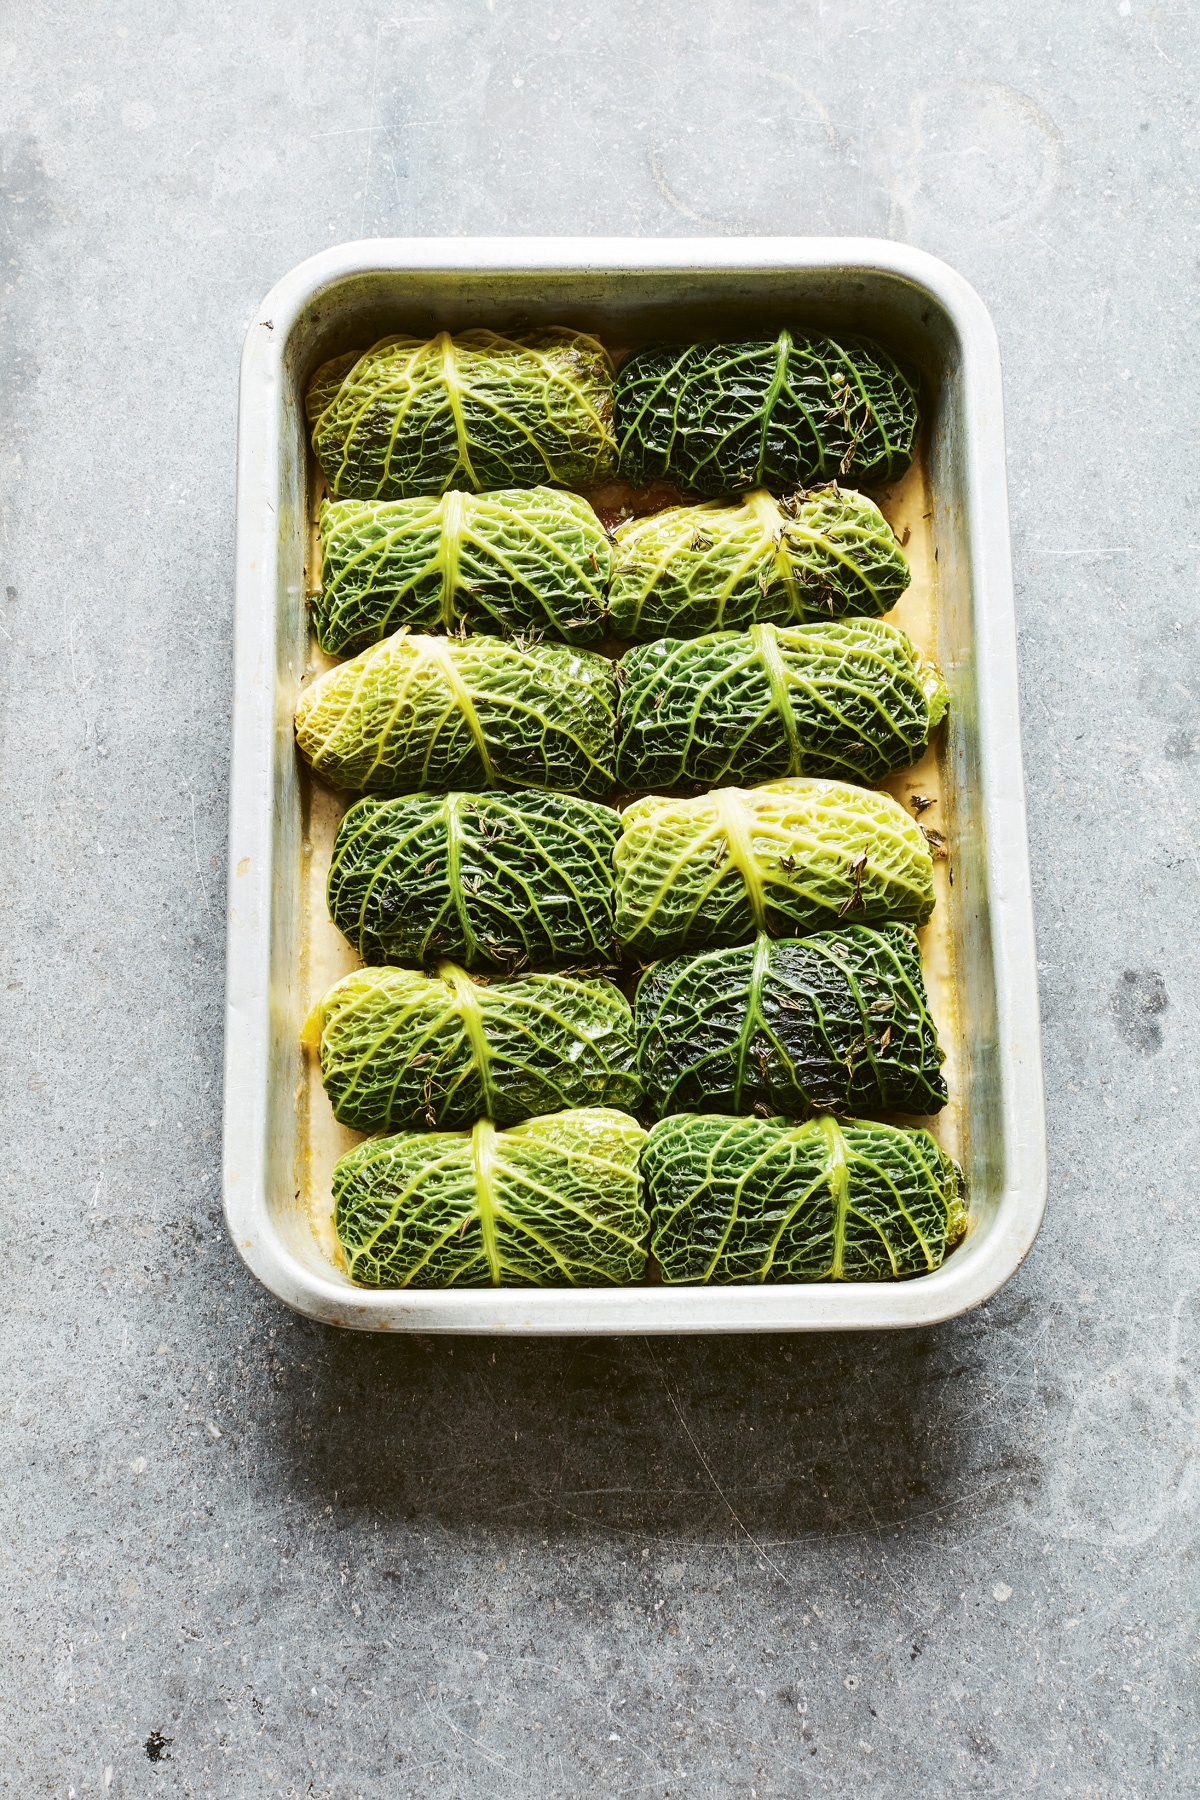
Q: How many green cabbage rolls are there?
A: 12